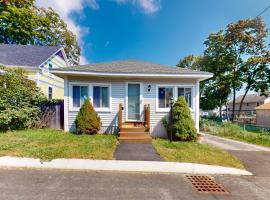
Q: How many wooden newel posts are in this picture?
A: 2